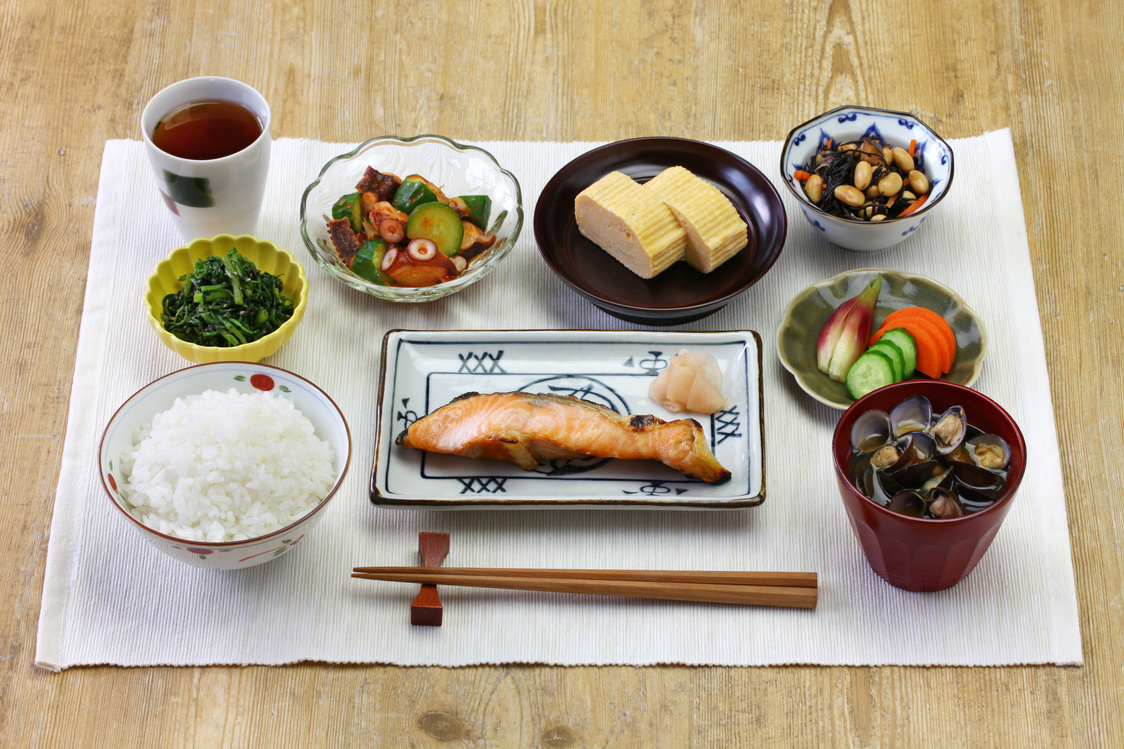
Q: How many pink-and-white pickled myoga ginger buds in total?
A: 1